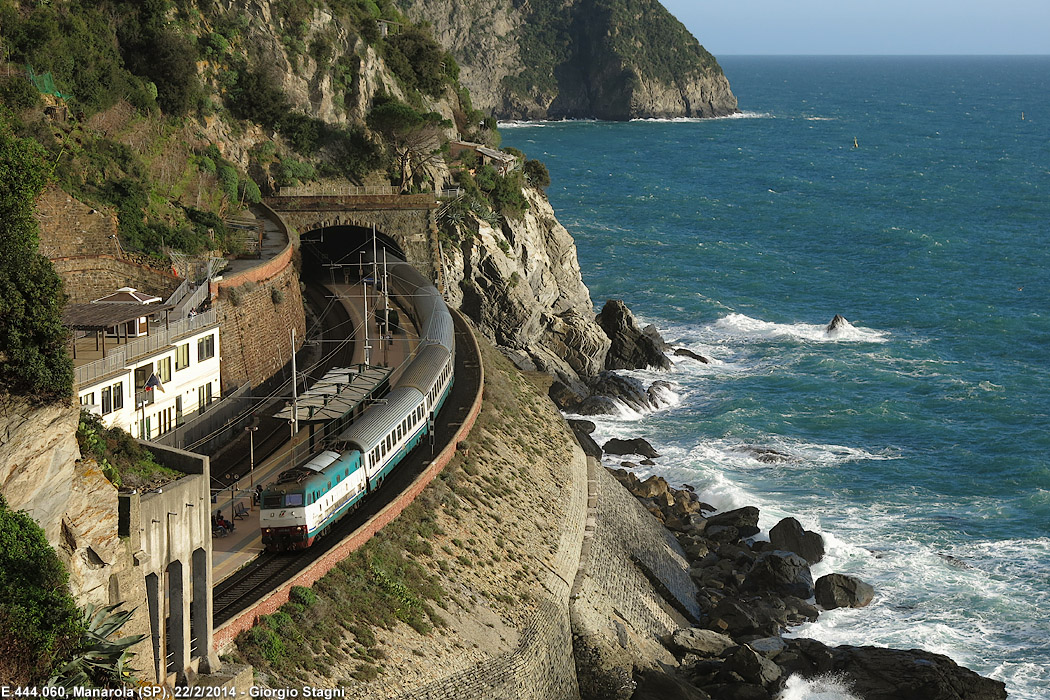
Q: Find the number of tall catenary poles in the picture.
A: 4